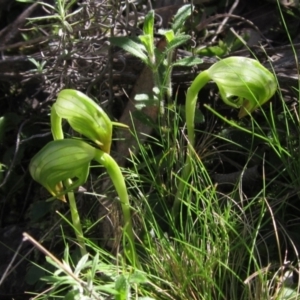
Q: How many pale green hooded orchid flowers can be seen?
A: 3